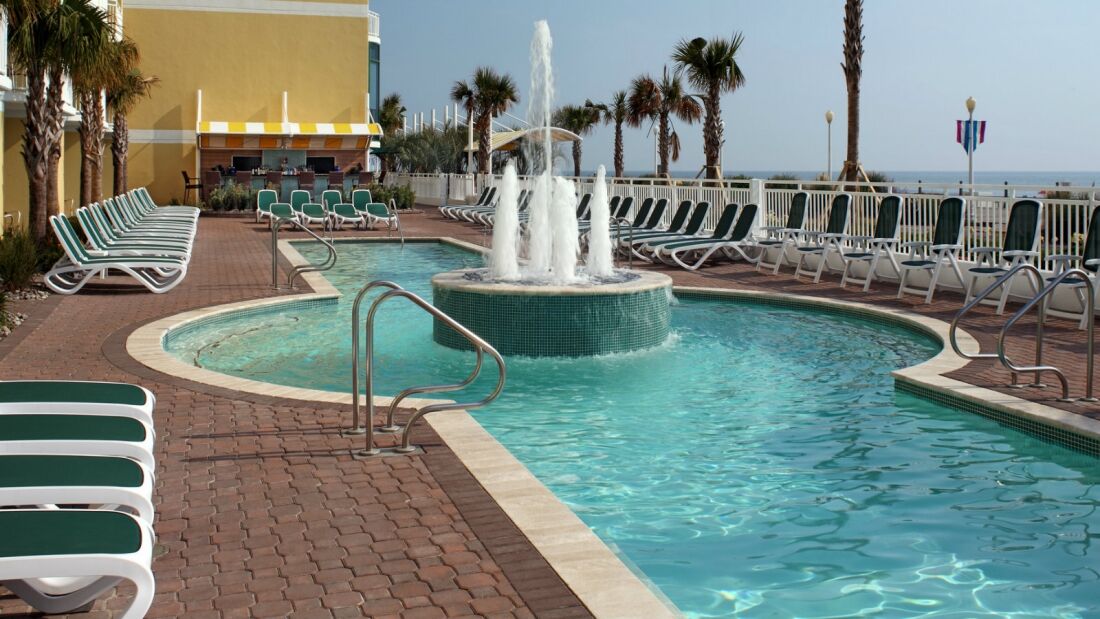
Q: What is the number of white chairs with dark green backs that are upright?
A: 6